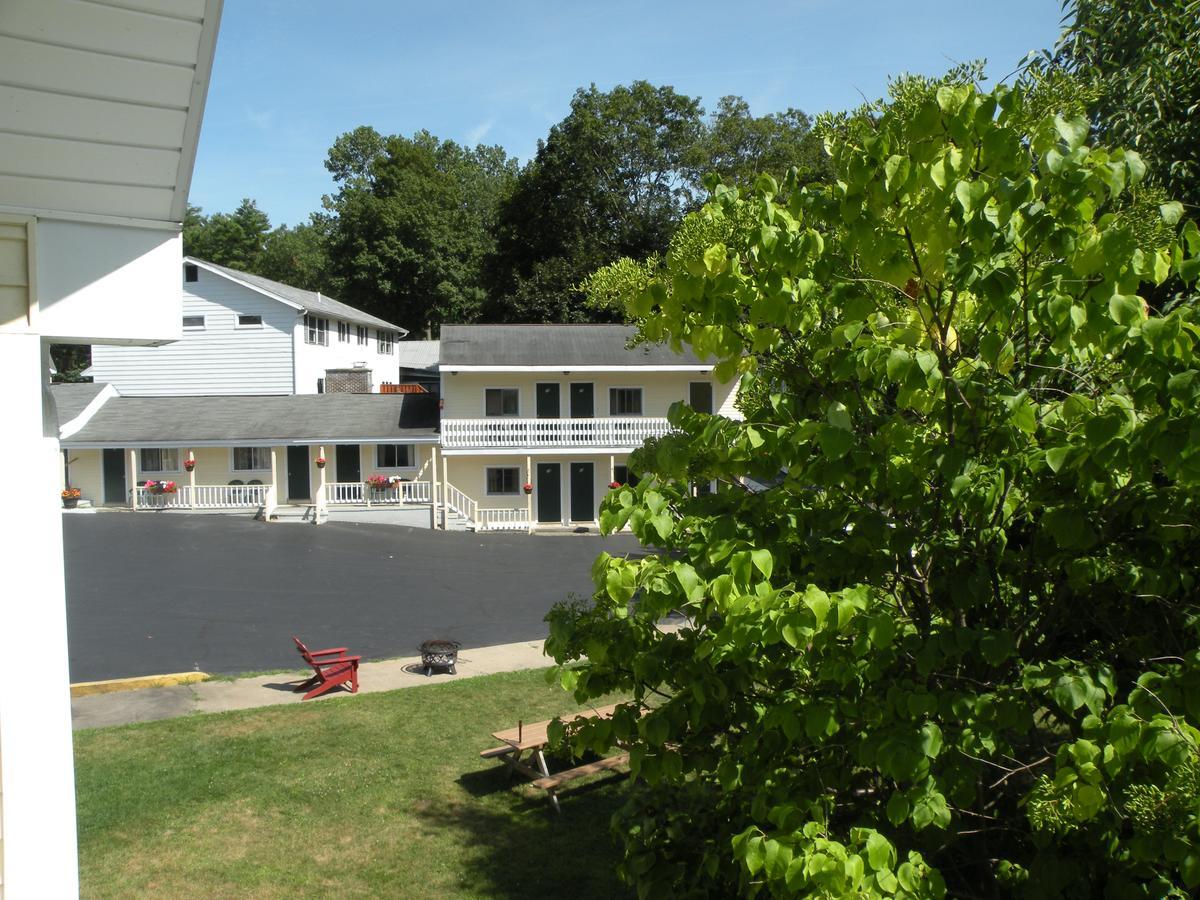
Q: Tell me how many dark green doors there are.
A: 8